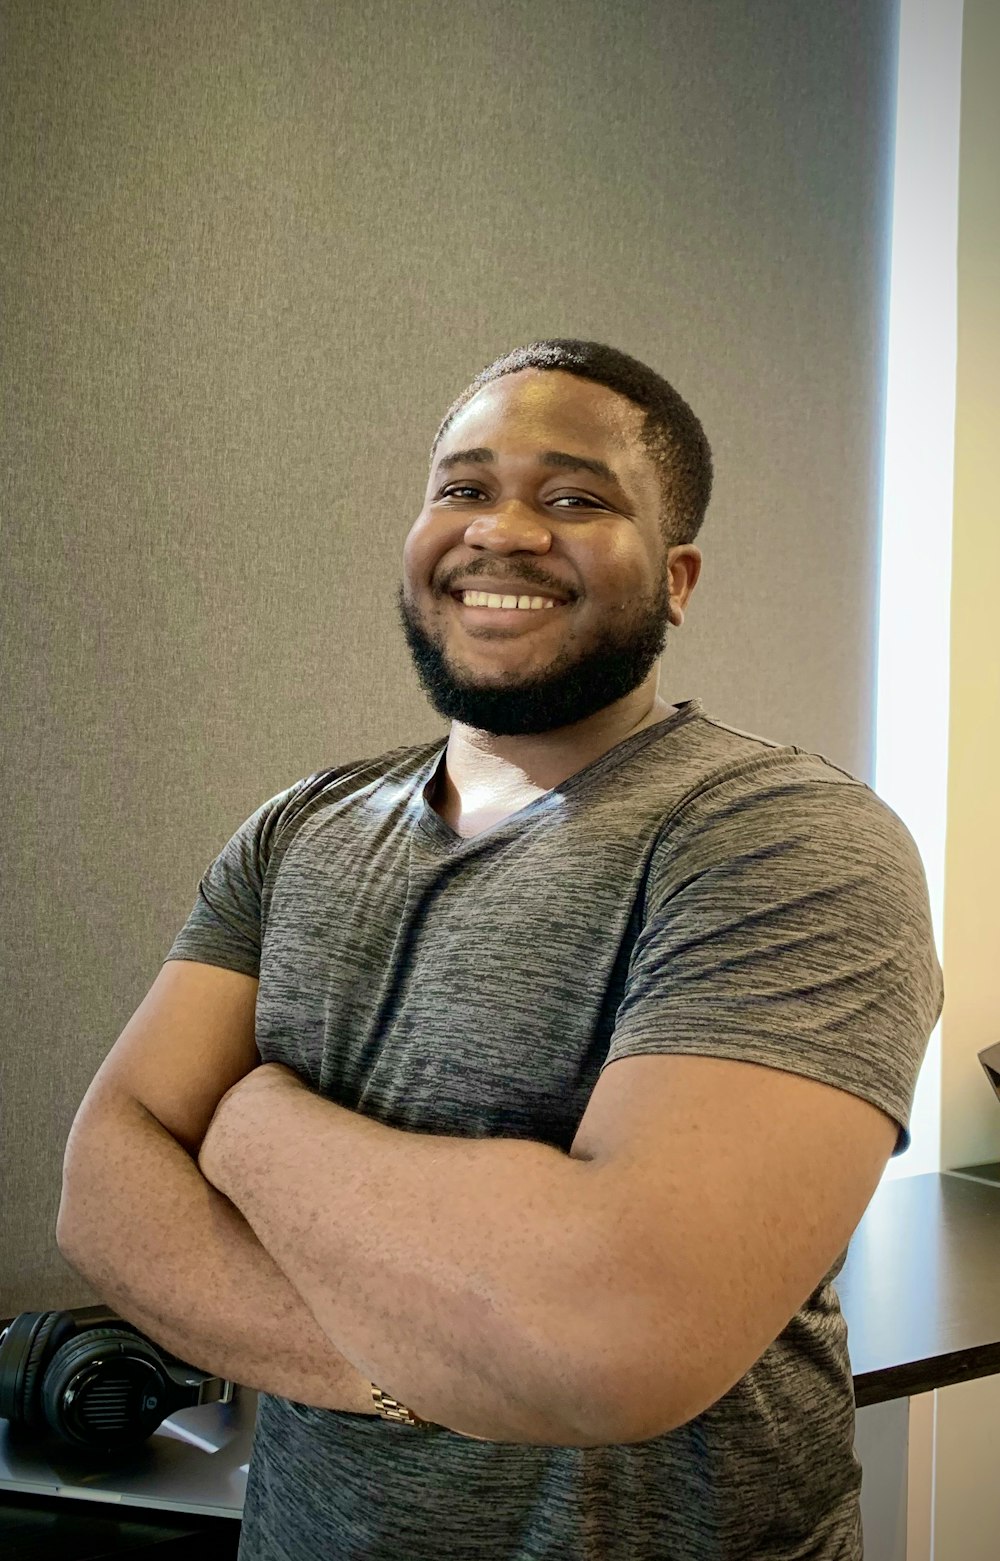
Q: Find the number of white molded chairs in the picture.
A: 0